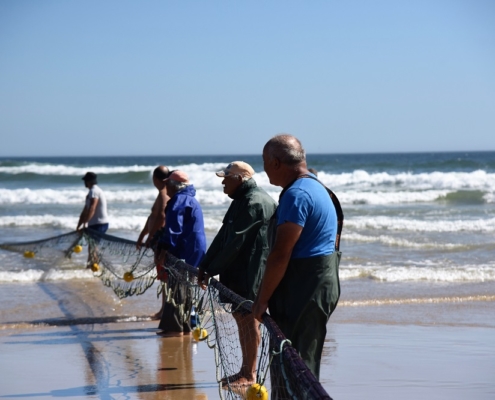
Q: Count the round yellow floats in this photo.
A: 6